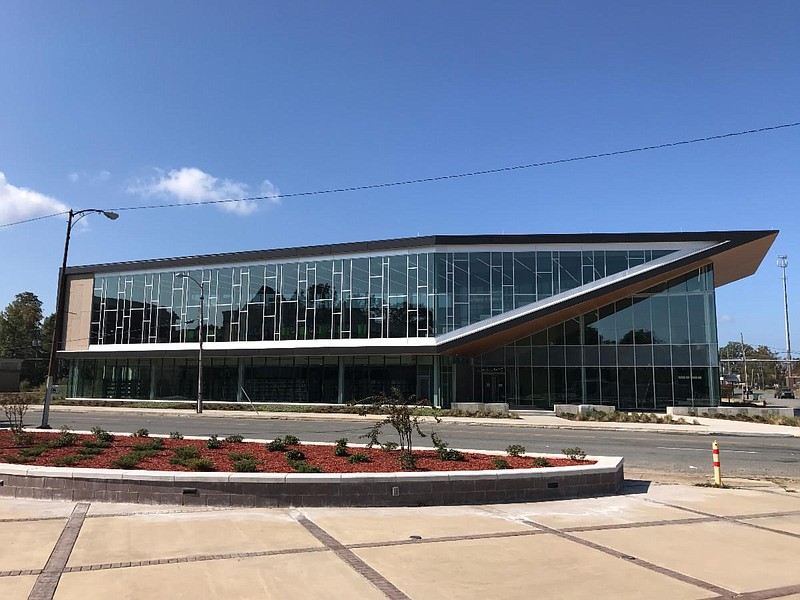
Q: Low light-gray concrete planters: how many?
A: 3